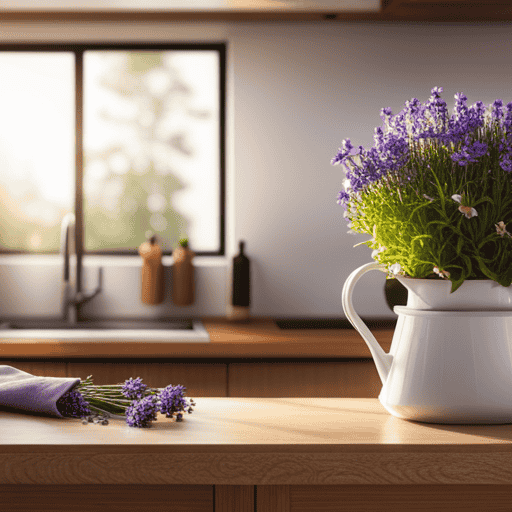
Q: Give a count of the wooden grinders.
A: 2